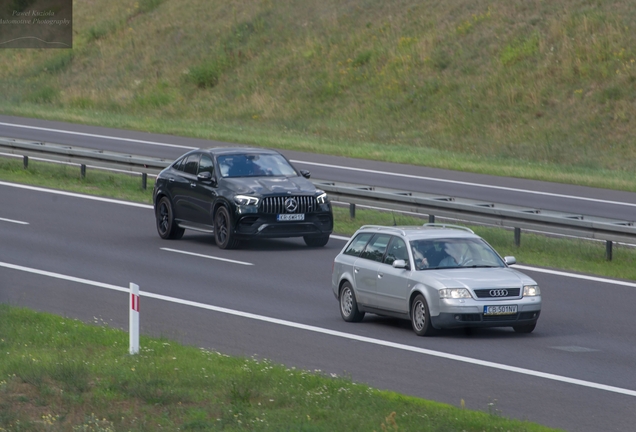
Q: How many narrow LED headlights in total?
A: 2